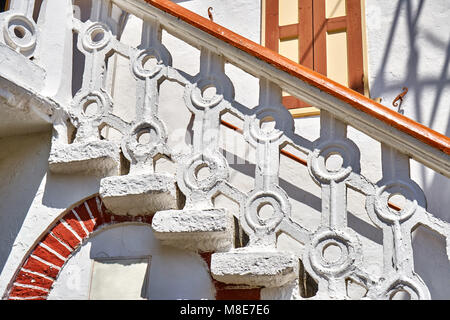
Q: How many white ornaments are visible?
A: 13